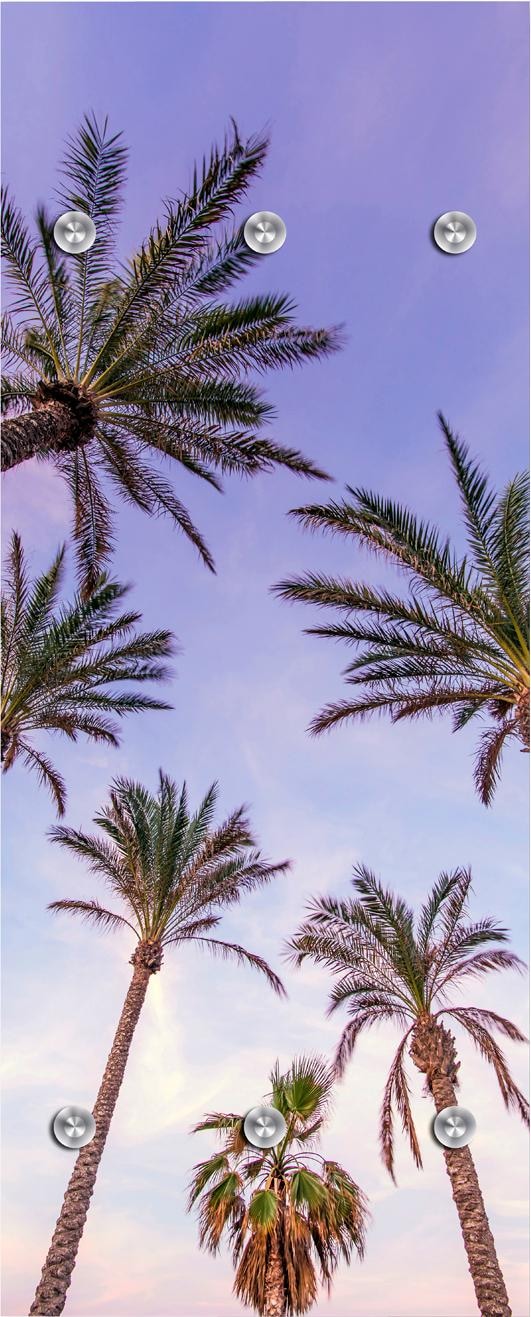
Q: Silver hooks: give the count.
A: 6